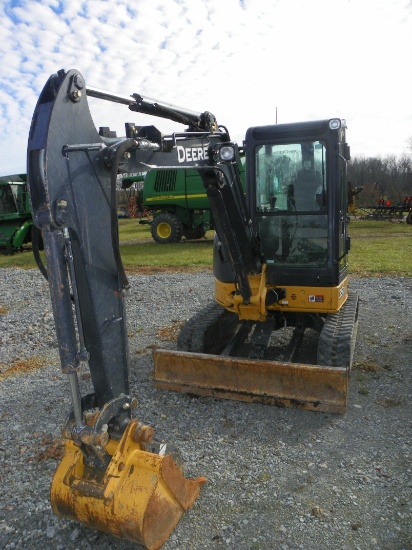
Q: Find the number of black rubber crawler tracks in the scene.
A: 2